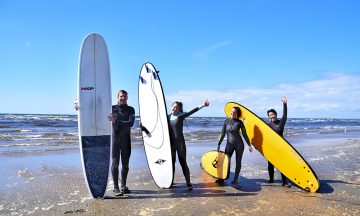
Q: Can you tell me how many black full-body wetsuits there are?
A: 4